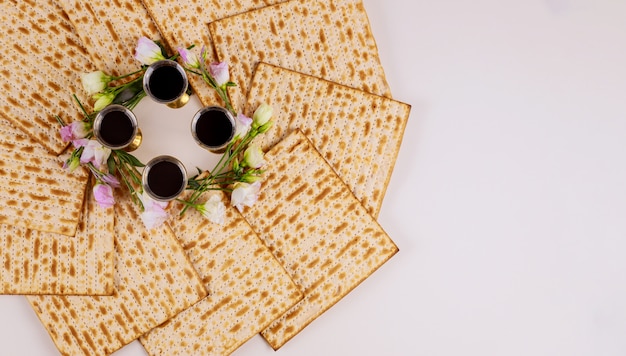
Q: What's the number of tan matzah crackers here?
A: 10